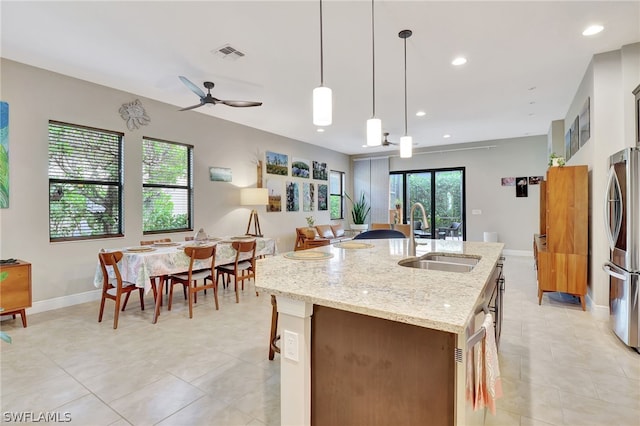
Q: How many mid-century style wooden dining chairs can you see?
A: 5